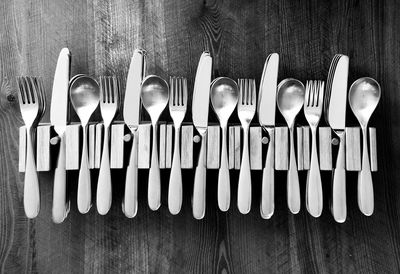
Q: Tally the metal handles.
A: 15